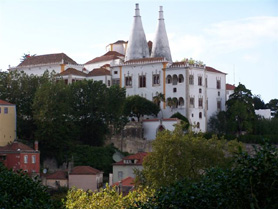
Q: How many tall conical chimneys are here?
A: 2